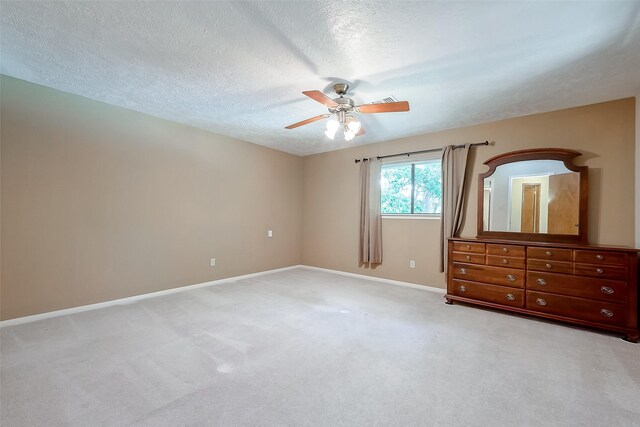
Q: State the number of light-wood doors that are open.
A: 1